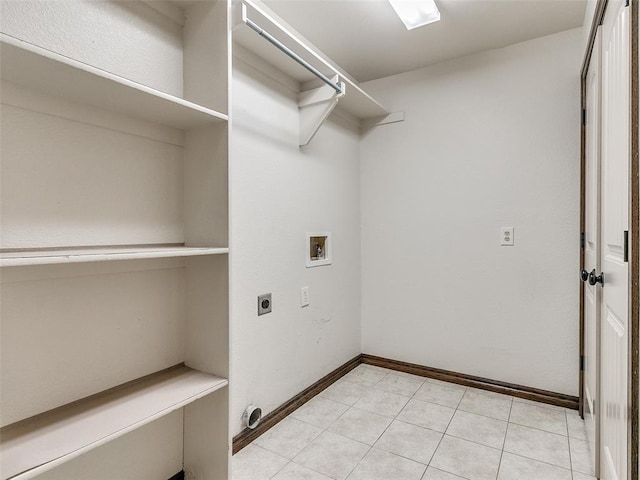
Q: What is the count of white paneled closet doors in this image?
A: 2